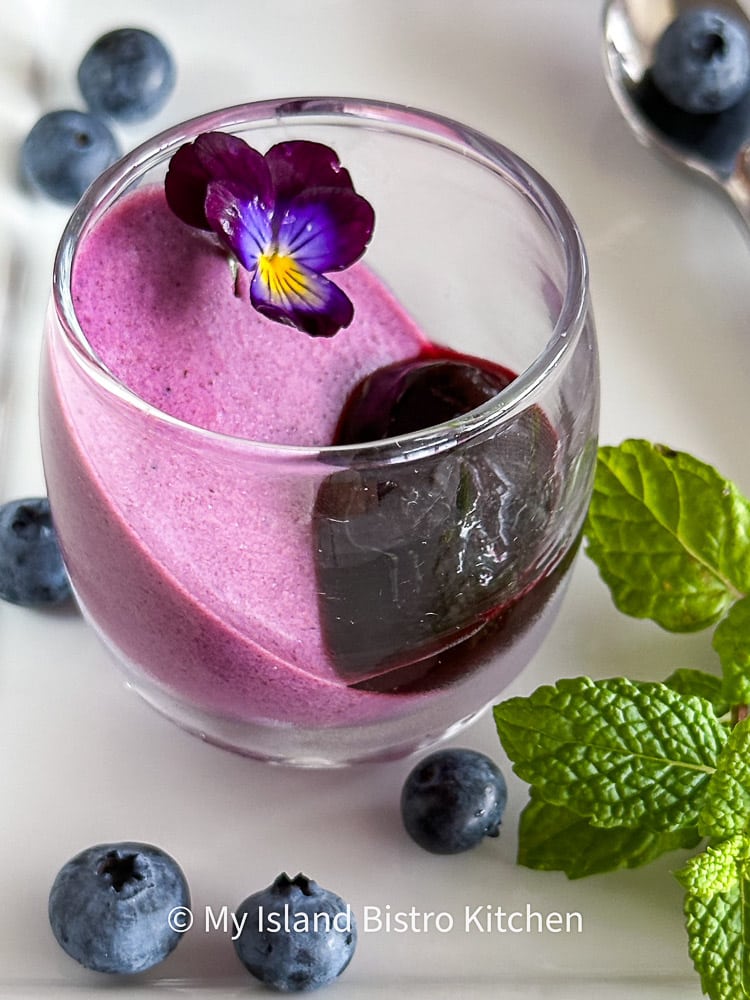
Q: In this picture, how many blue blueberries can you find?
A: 7